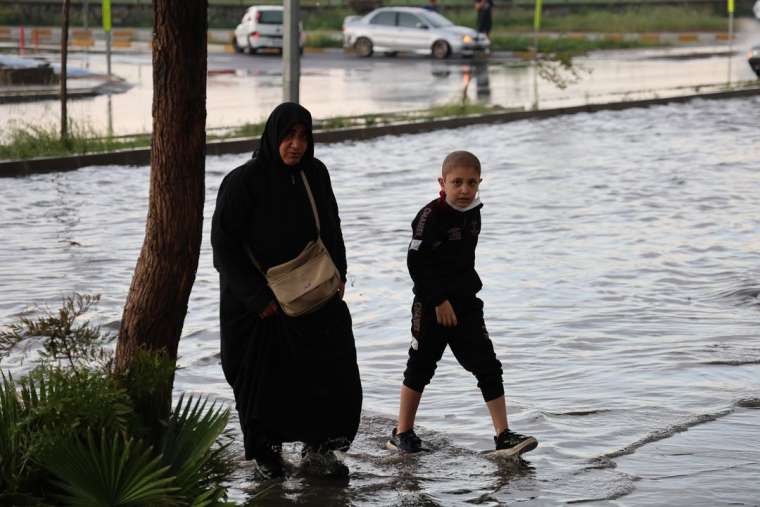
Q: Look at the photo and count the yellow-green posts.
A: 3